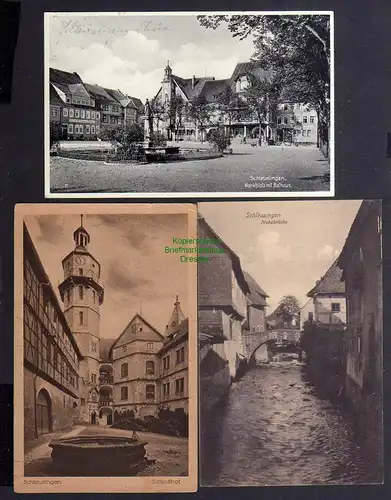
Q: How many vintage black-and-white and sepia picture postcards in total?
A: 3